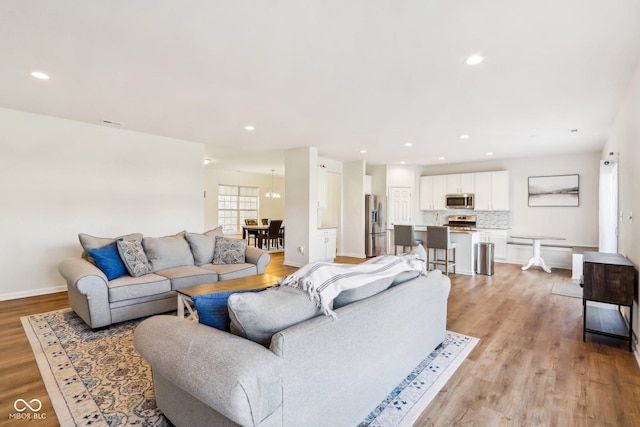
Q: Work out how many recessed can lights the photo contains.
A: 9